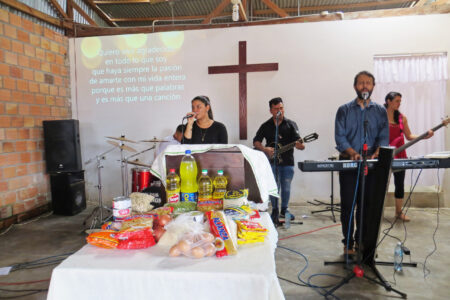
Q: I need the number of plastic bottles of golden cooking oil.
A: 3